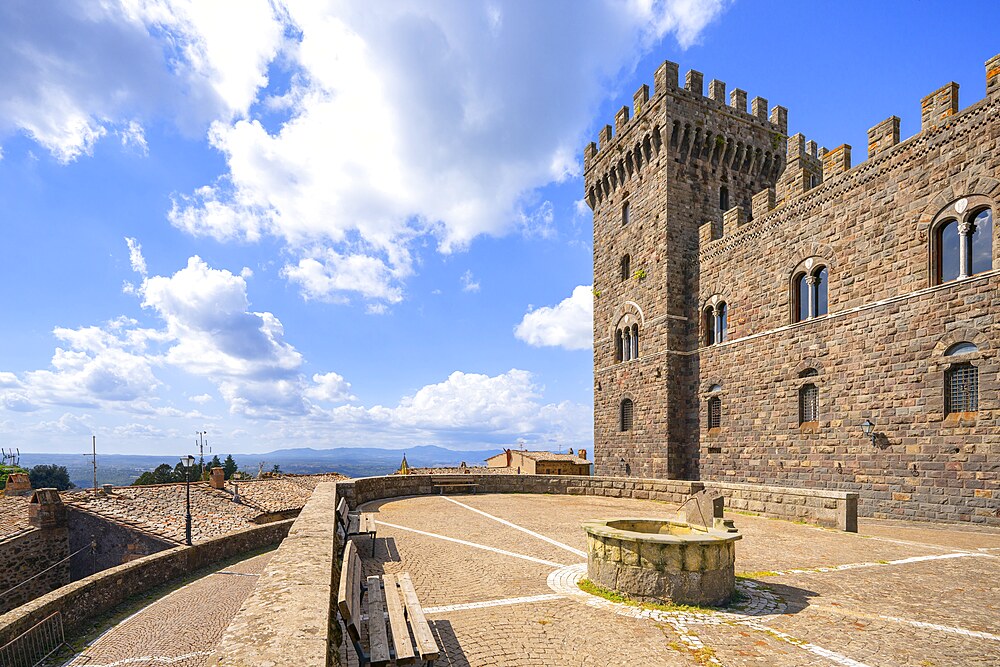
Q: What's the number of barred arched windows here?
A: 4